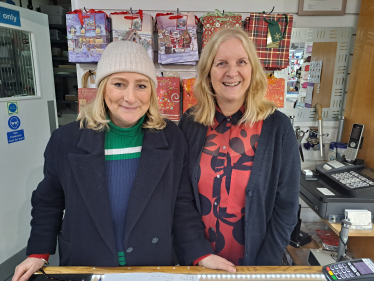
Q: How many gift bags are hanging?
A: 9